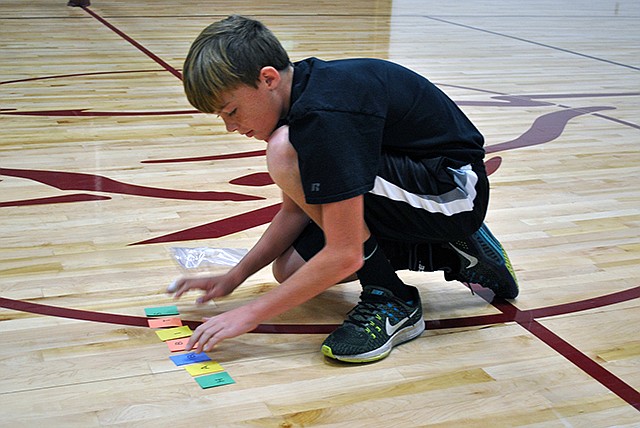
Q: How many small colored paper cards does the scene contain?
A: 7